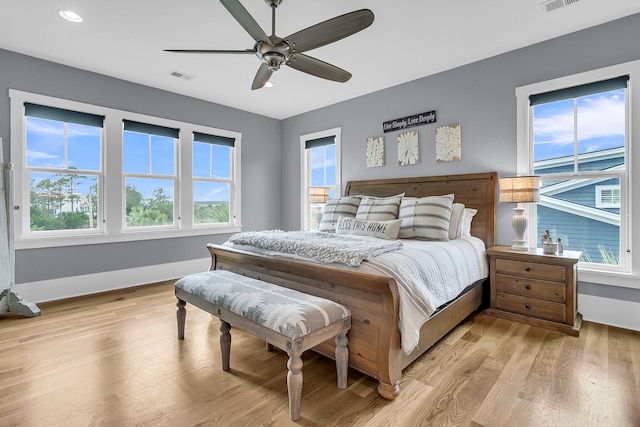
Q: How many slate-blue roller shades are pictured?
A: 5